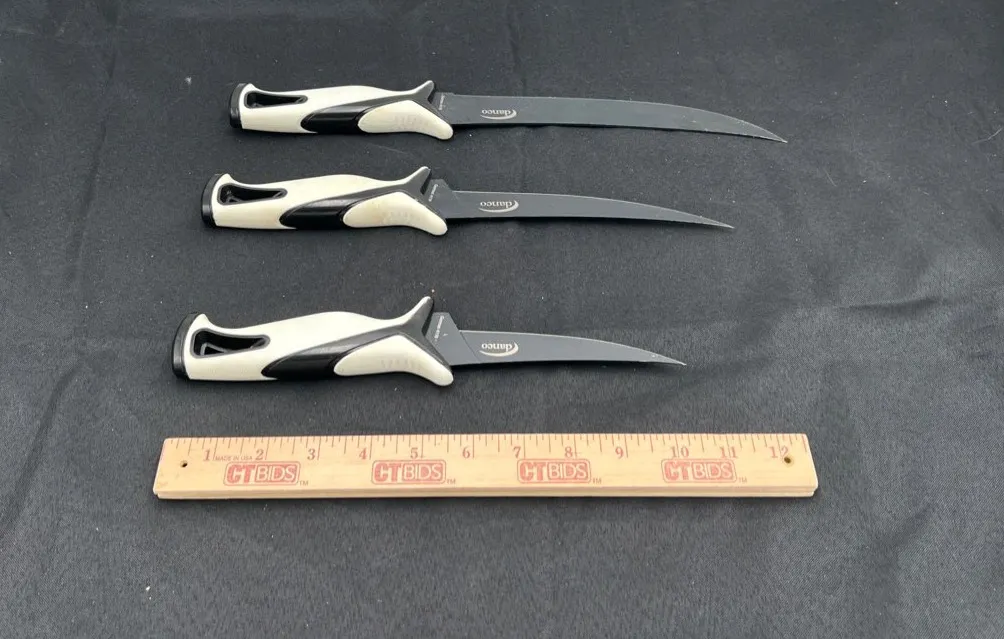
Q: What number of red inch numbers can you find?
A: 12